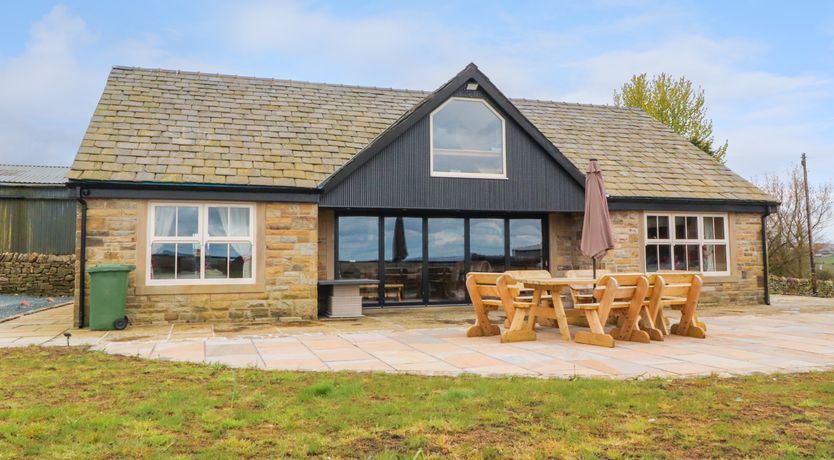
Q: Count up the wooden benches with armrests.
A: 0